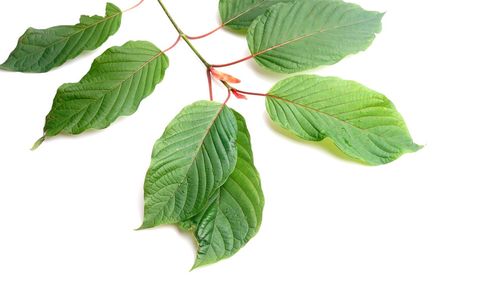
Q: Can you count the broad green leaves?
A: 7